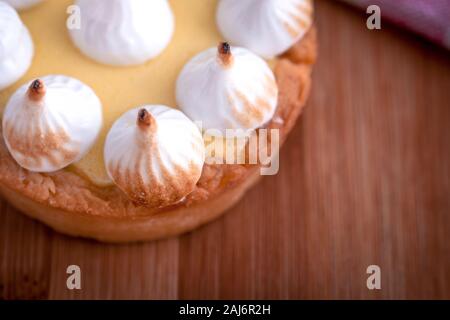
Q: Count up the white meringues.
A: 7